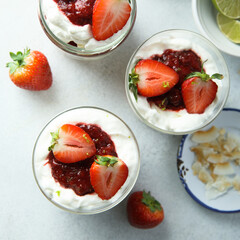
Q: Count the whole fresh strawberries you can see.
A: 2